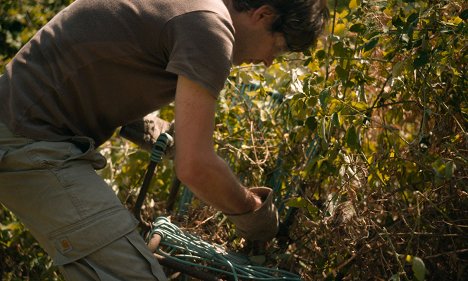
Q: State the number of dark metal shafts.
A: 2